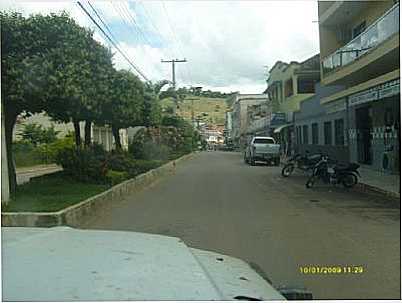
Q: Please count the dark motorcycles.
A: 2